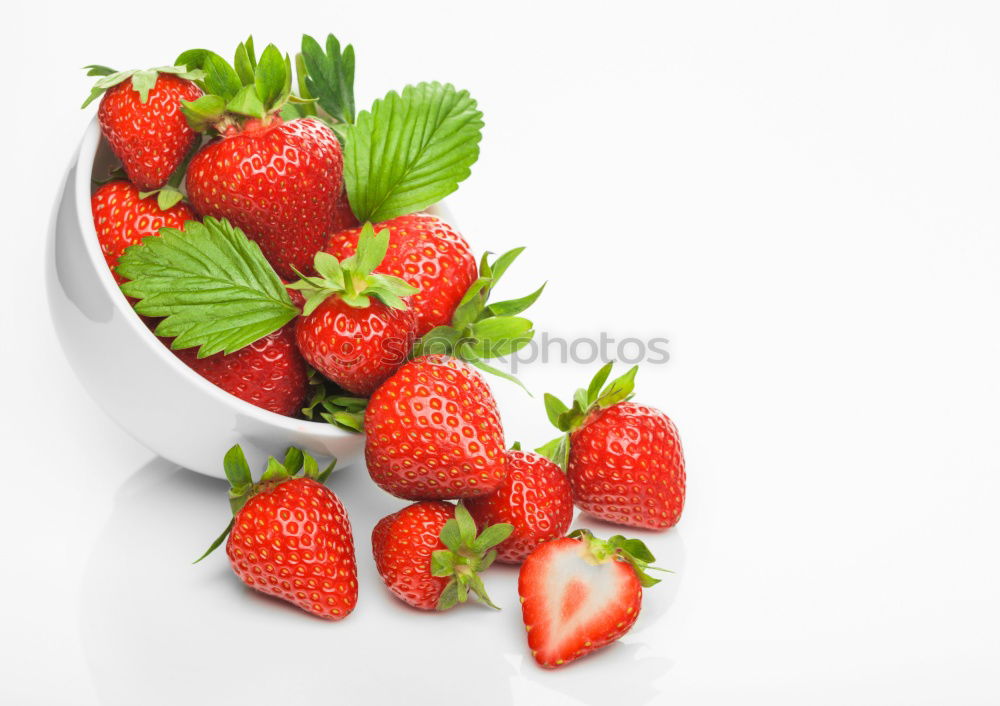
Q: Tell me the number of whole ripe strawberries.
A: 11